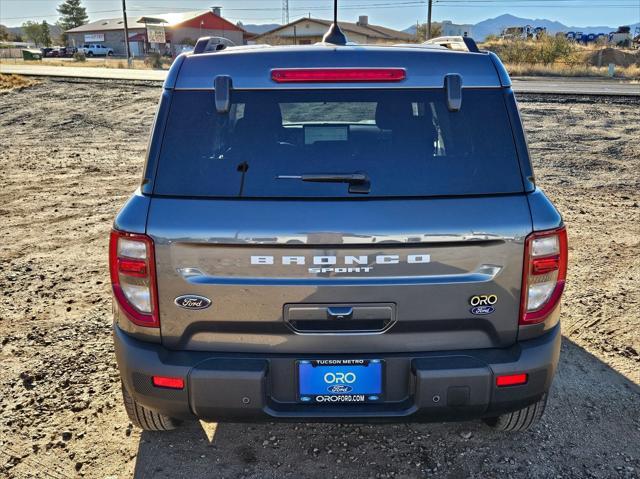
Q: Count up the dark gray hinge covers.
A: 2